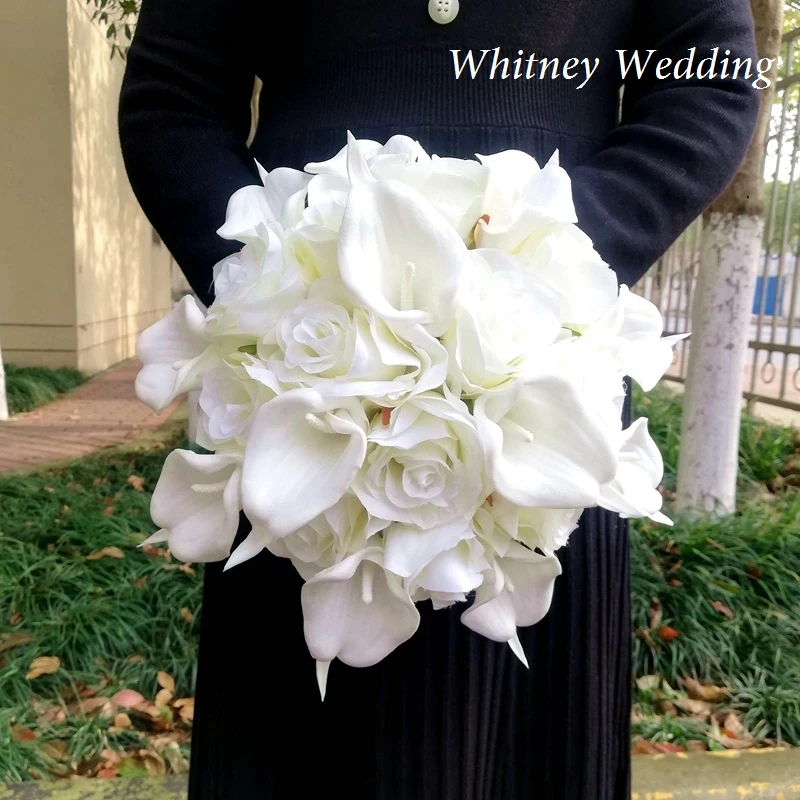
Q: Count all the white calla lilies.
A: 11